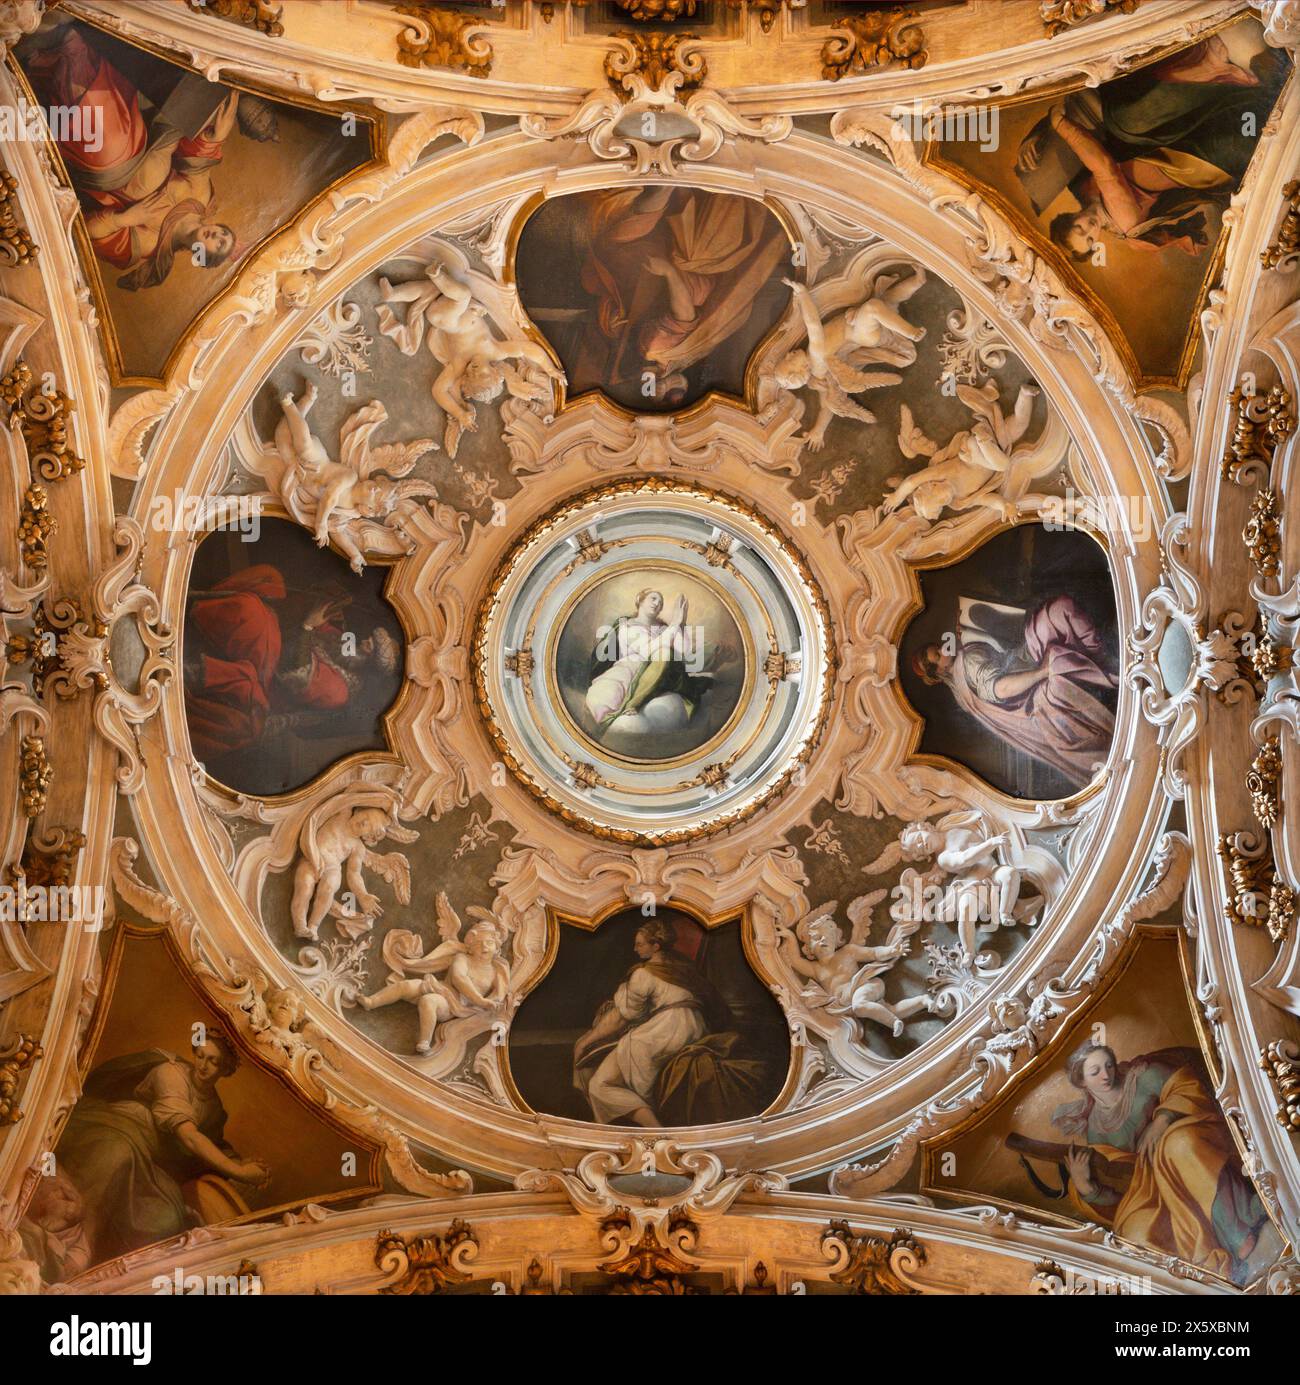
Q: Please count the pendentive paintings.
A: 4